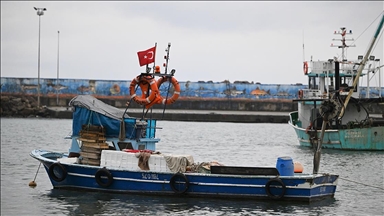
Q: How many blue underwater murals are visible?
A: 1